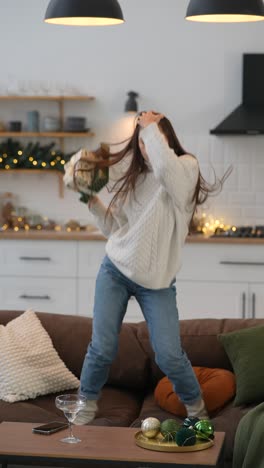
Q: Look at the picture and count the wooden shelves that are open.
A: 3